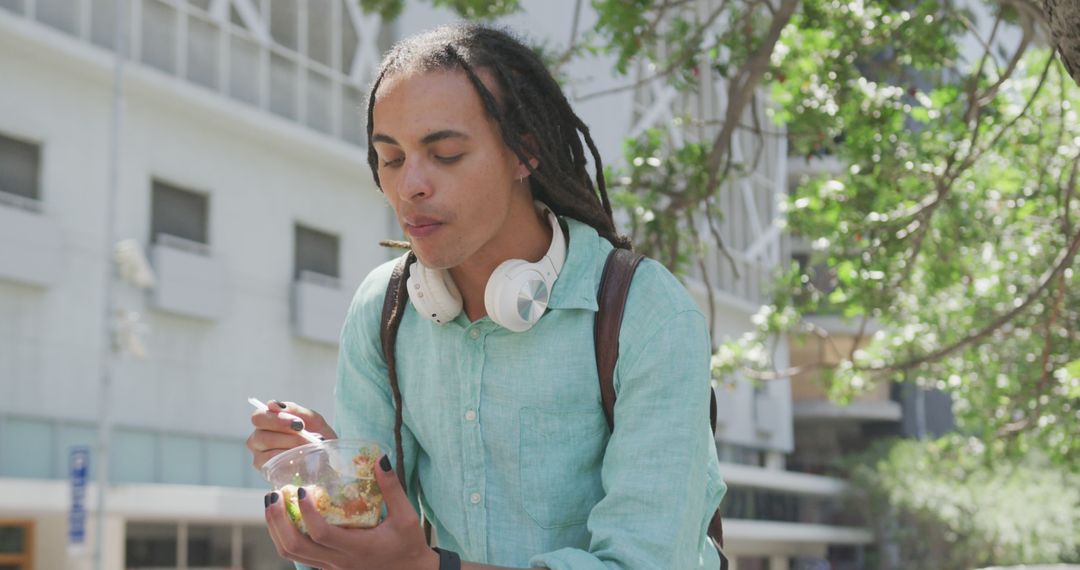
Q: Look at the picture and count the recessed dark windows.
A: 3